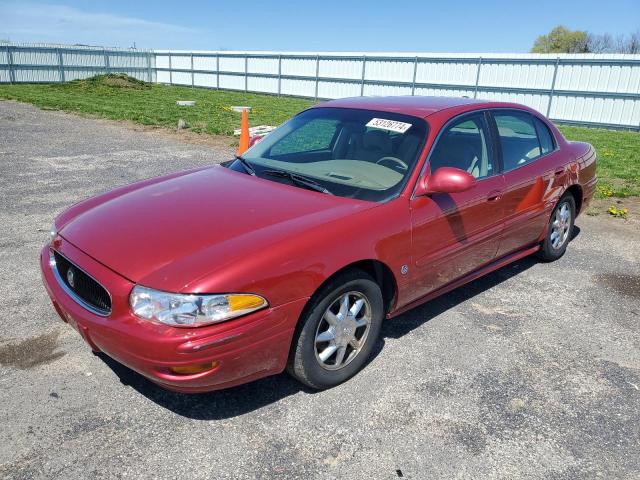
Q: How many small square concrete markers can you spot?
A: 2